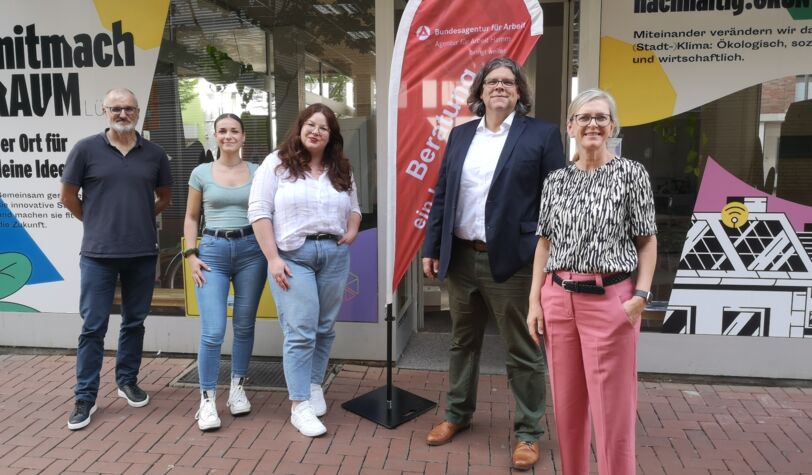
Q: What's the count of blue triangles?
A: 1